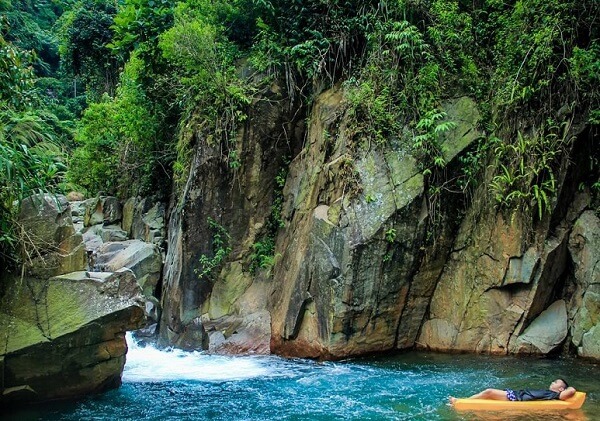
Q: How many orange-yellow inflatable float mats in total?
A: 1